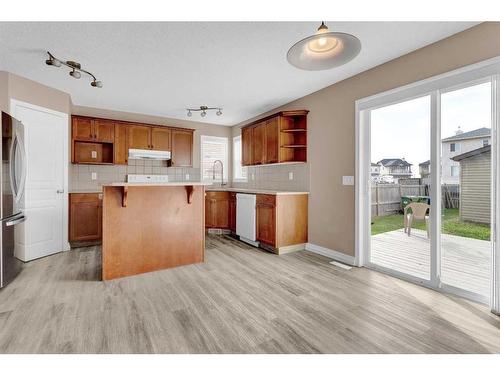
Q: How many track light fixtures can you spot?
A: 2